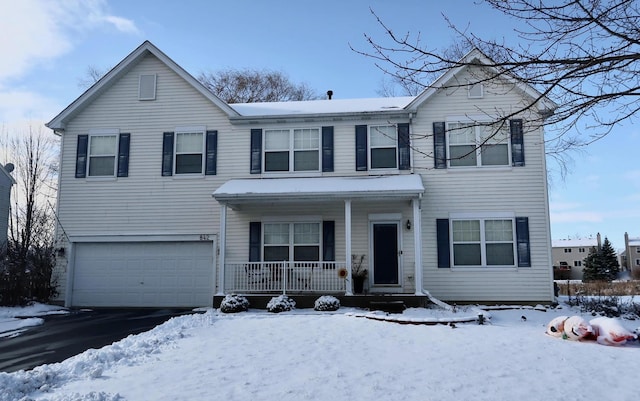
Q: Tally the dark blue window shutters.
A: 14